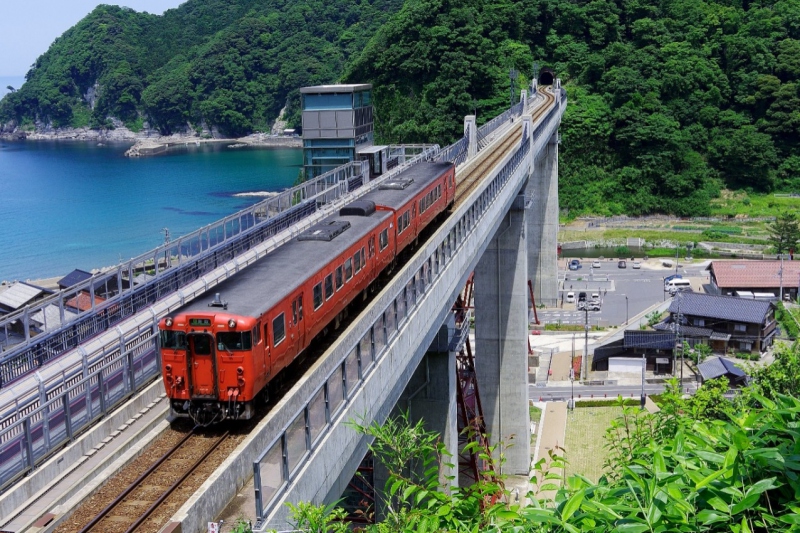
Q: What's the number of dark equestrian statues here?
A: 0